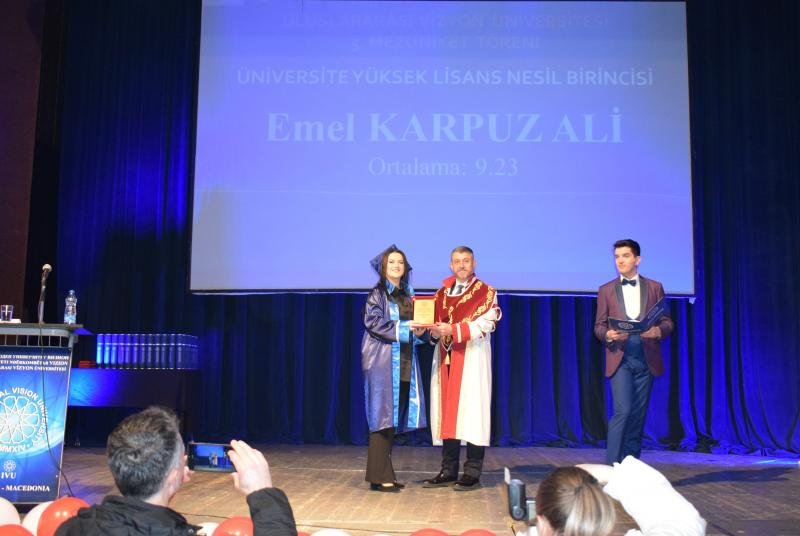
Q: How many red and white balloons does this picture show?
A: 11